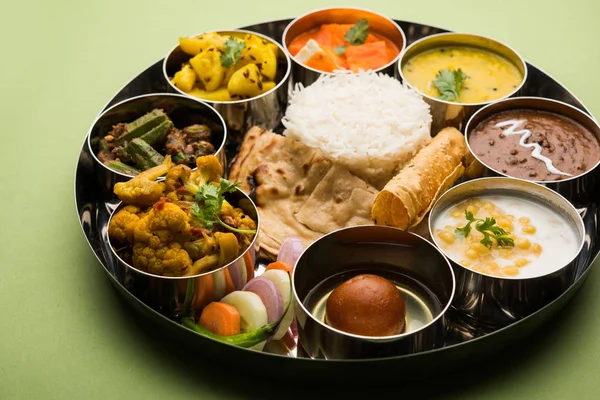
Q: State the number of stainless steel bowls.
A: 8